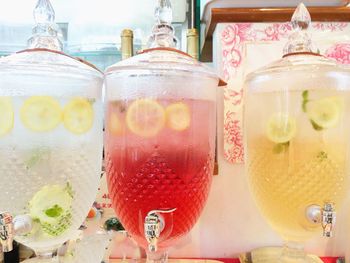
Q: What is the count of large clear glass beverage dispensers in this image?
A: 3